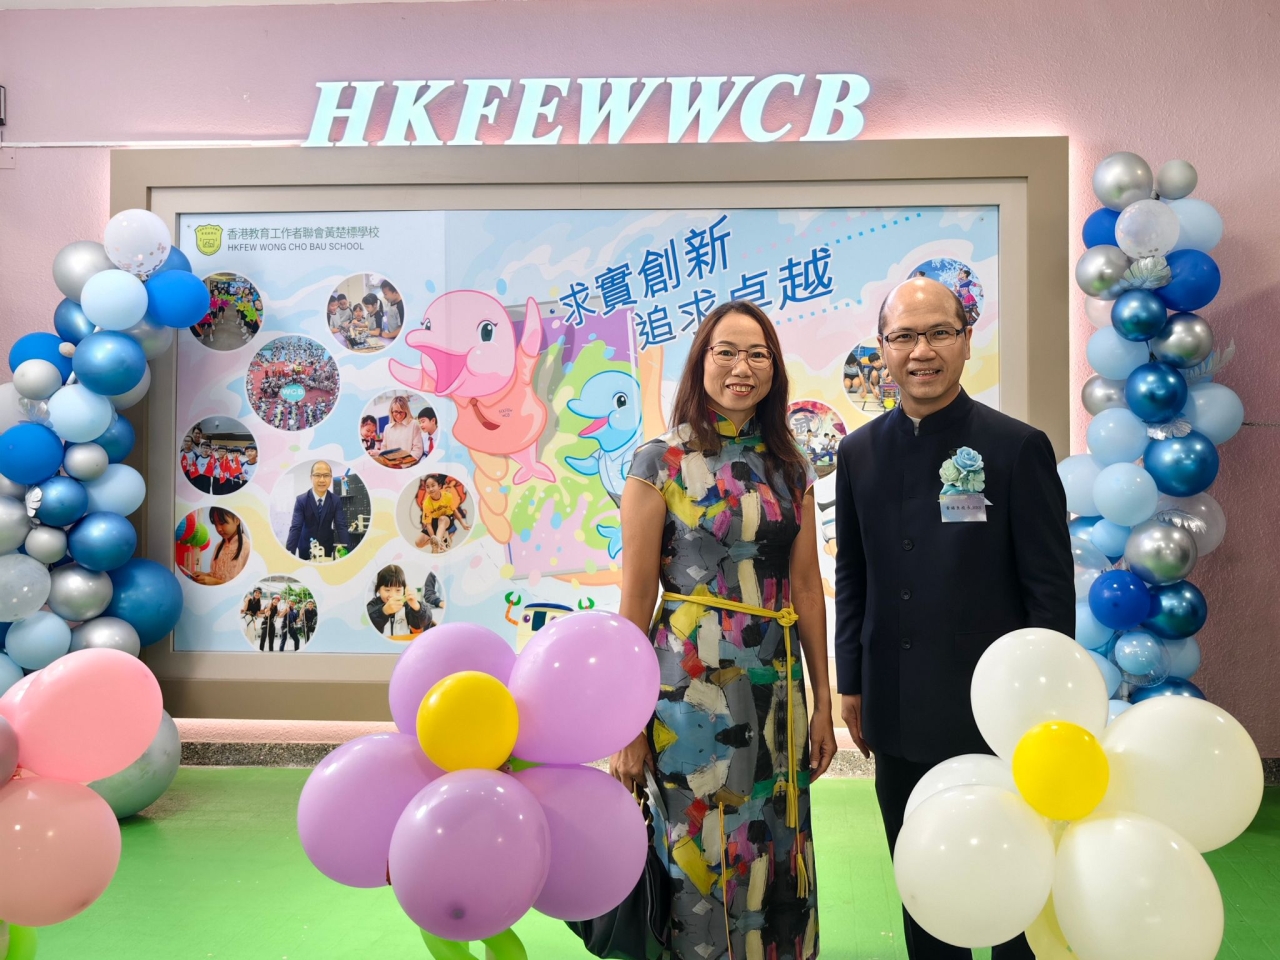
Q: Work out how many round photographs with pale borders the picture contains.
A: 13